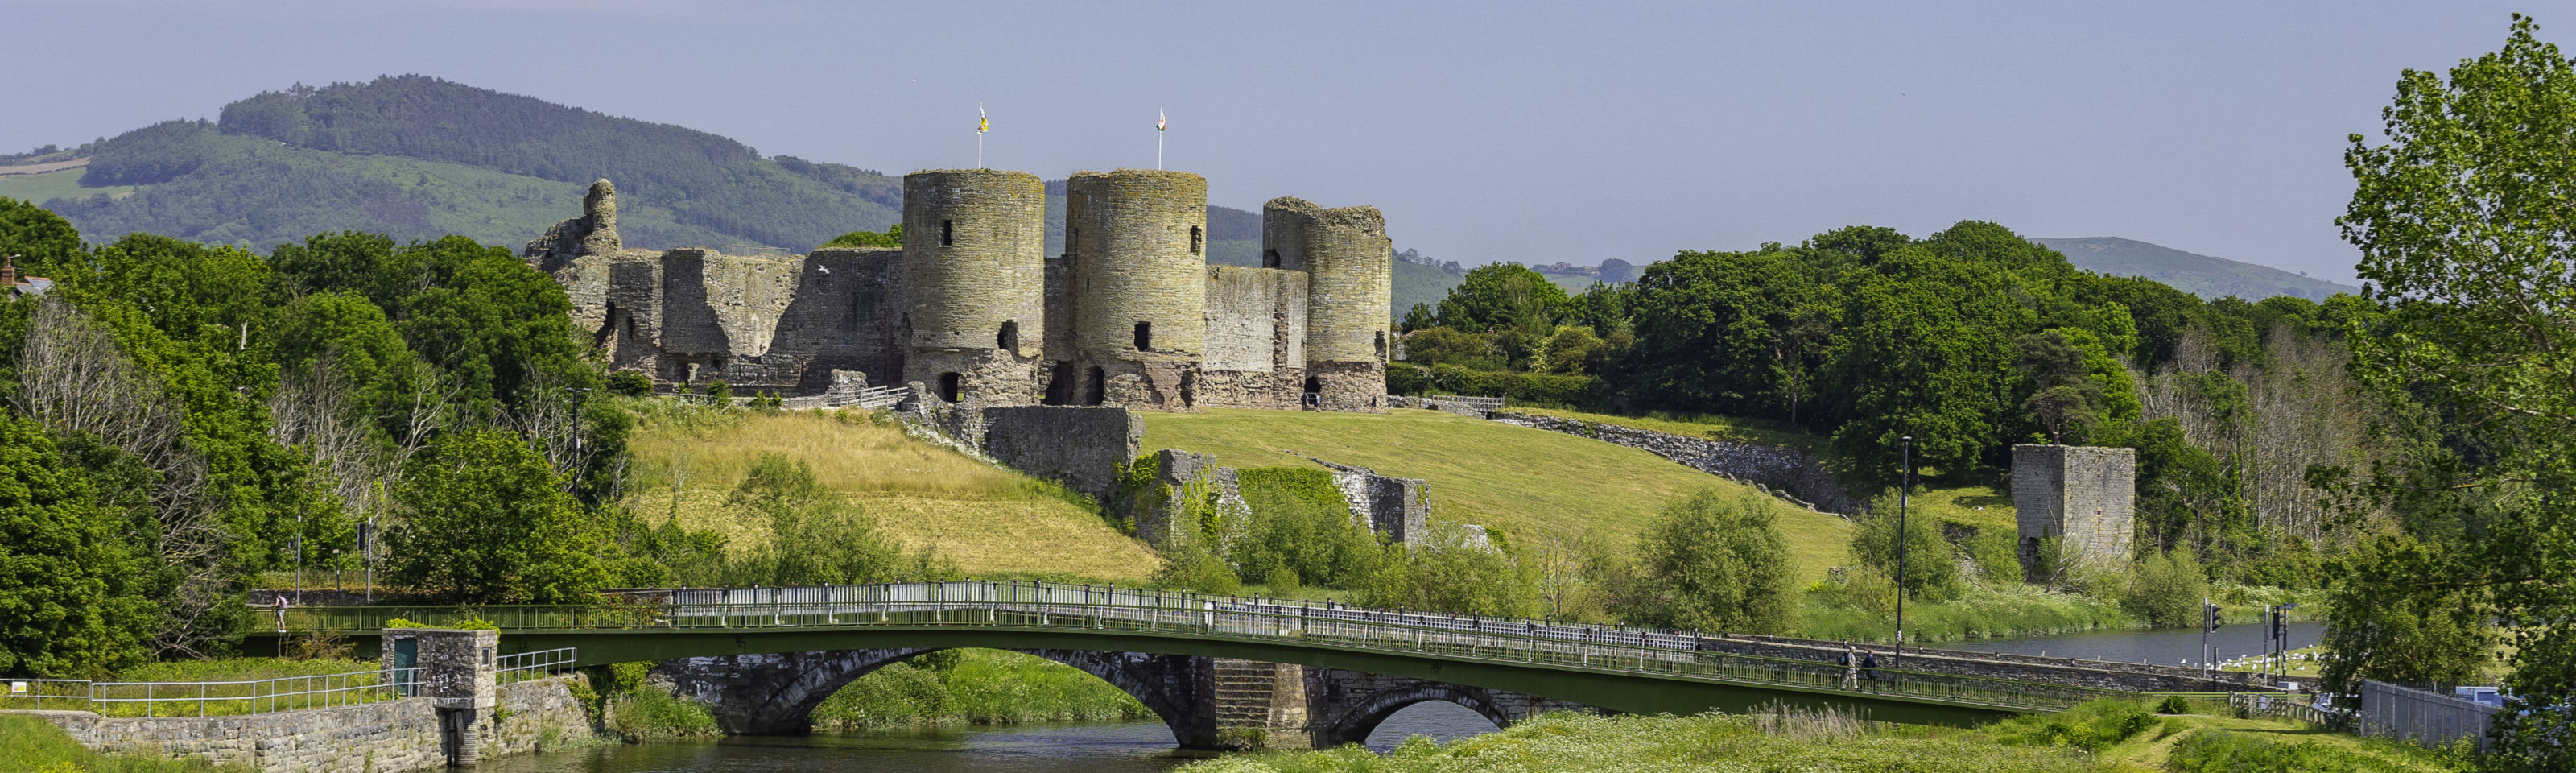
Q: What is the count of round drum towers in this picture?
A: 3